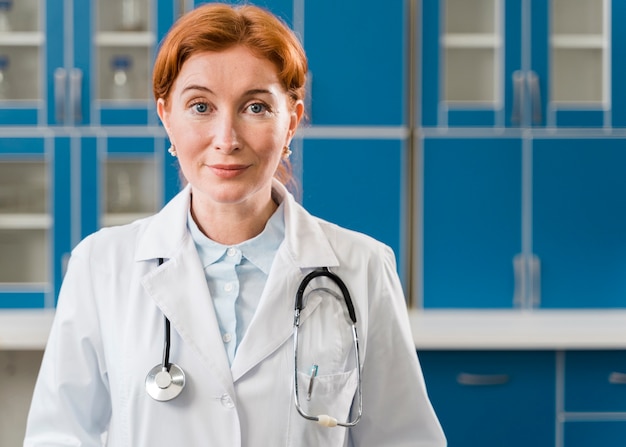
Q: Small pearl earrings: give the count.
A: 2